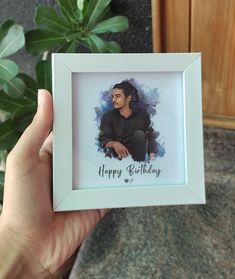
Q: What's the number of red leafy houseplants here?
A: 0